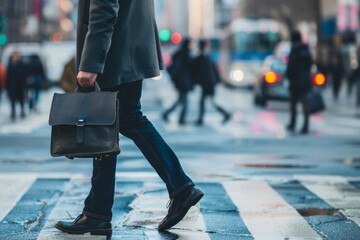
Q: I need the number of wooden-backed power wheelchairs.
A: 0